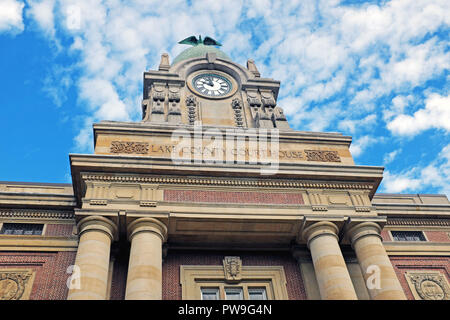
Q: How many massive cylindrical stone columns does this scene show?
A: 4